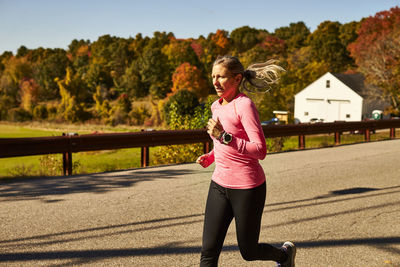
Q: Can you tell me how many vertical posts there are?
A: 7